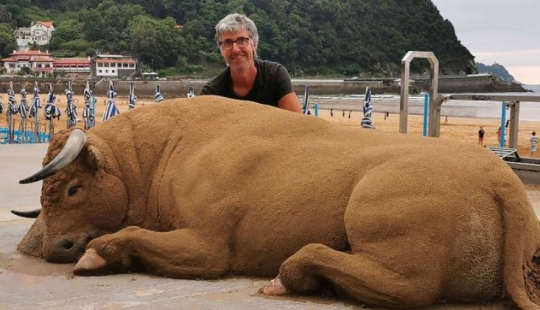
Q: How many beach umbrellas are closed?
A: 12